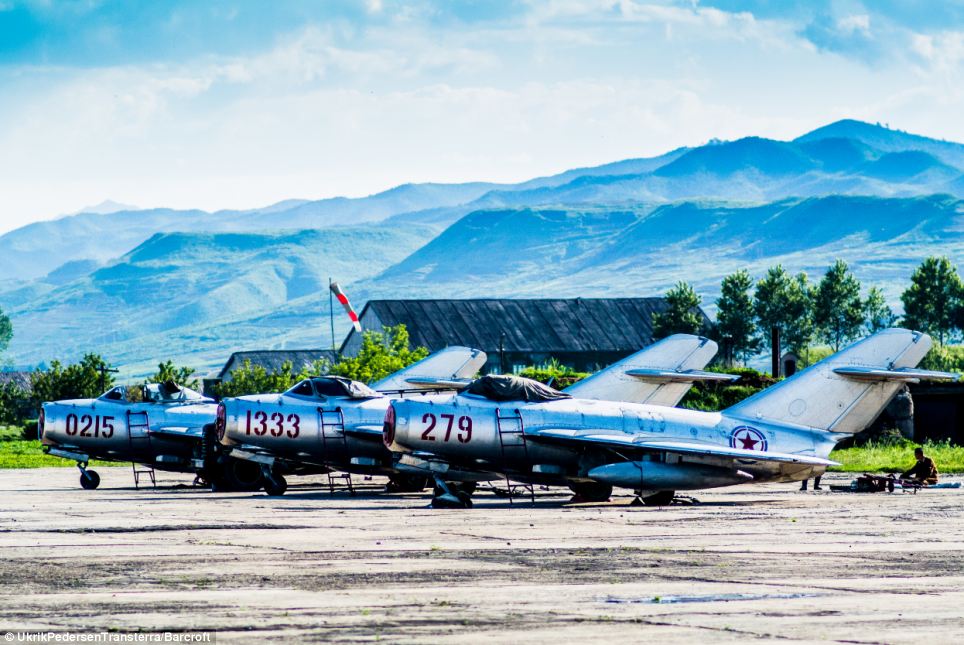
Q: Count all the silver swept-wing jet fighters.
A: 3